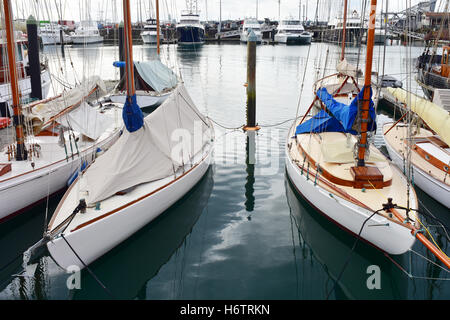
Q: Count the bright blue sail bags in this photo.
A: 2